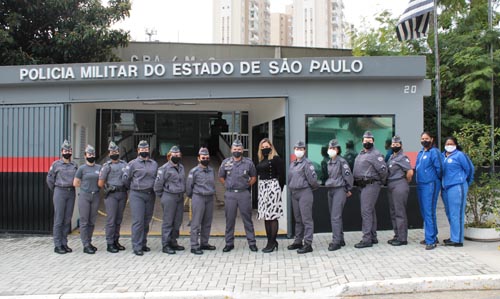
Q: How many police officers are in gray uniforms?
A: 11